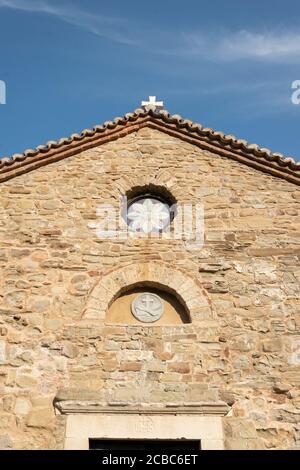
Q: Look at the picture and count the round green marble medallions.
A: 0